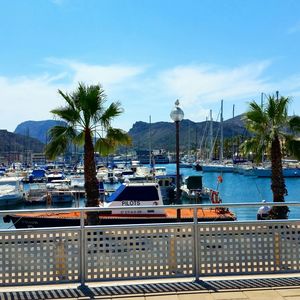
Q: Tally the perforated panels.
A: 3